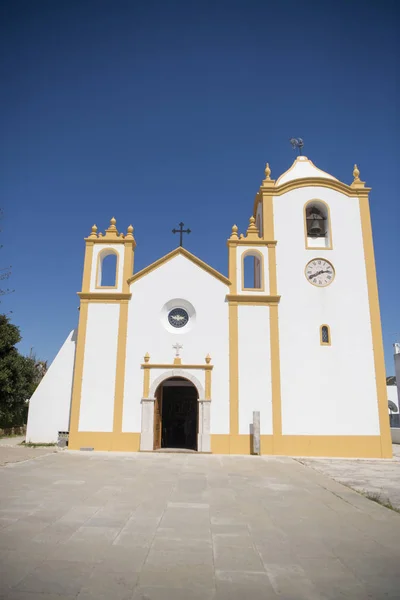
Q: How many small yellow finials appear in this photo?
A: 9